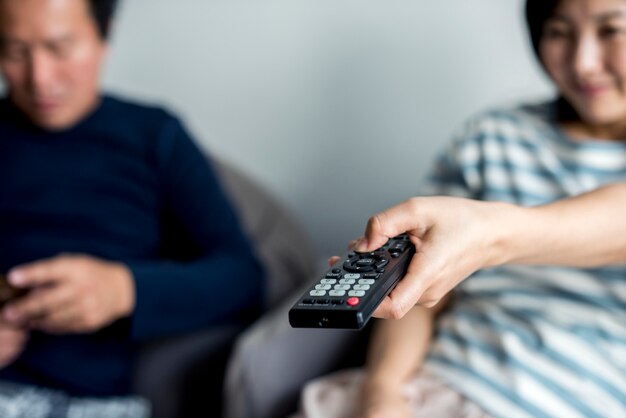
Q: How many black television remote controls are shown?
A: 1